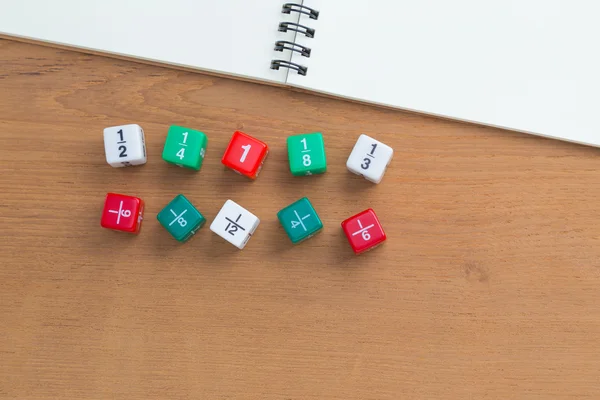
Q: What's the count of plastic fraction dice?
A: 10